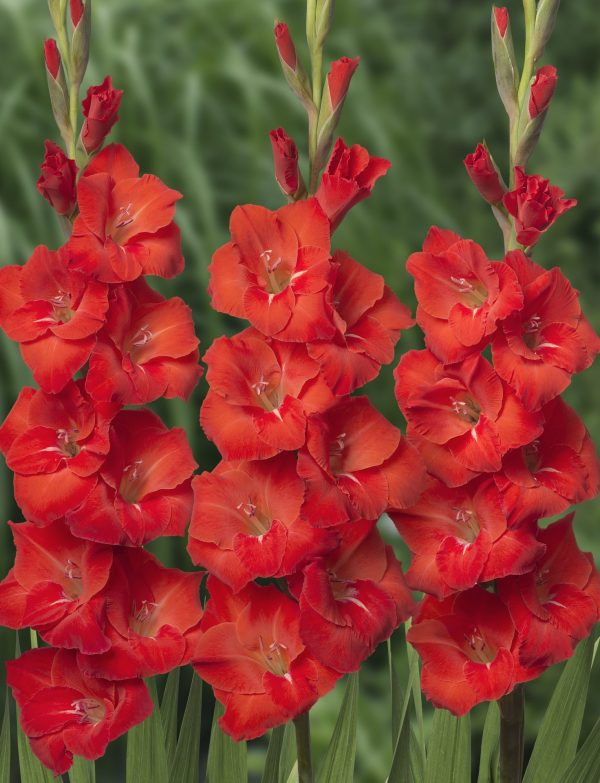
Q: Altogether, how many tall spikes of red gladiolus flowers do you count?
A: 3